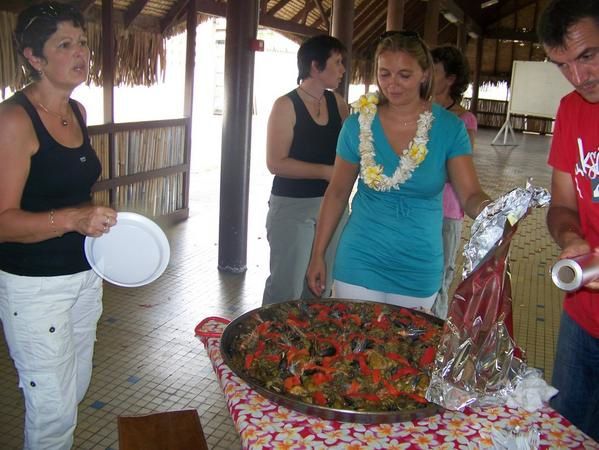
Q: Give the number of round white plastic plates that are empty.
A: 1